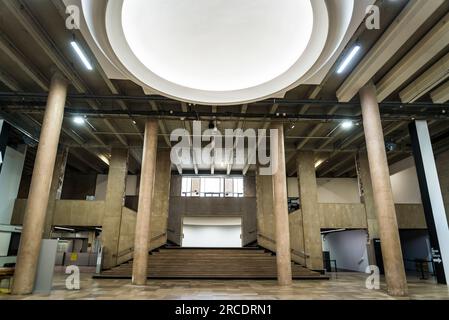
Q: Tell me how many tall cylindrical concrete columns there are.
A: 4